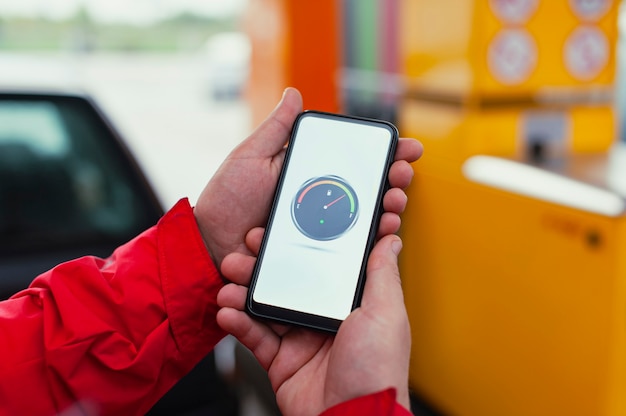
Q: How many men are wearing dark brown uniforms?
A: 0